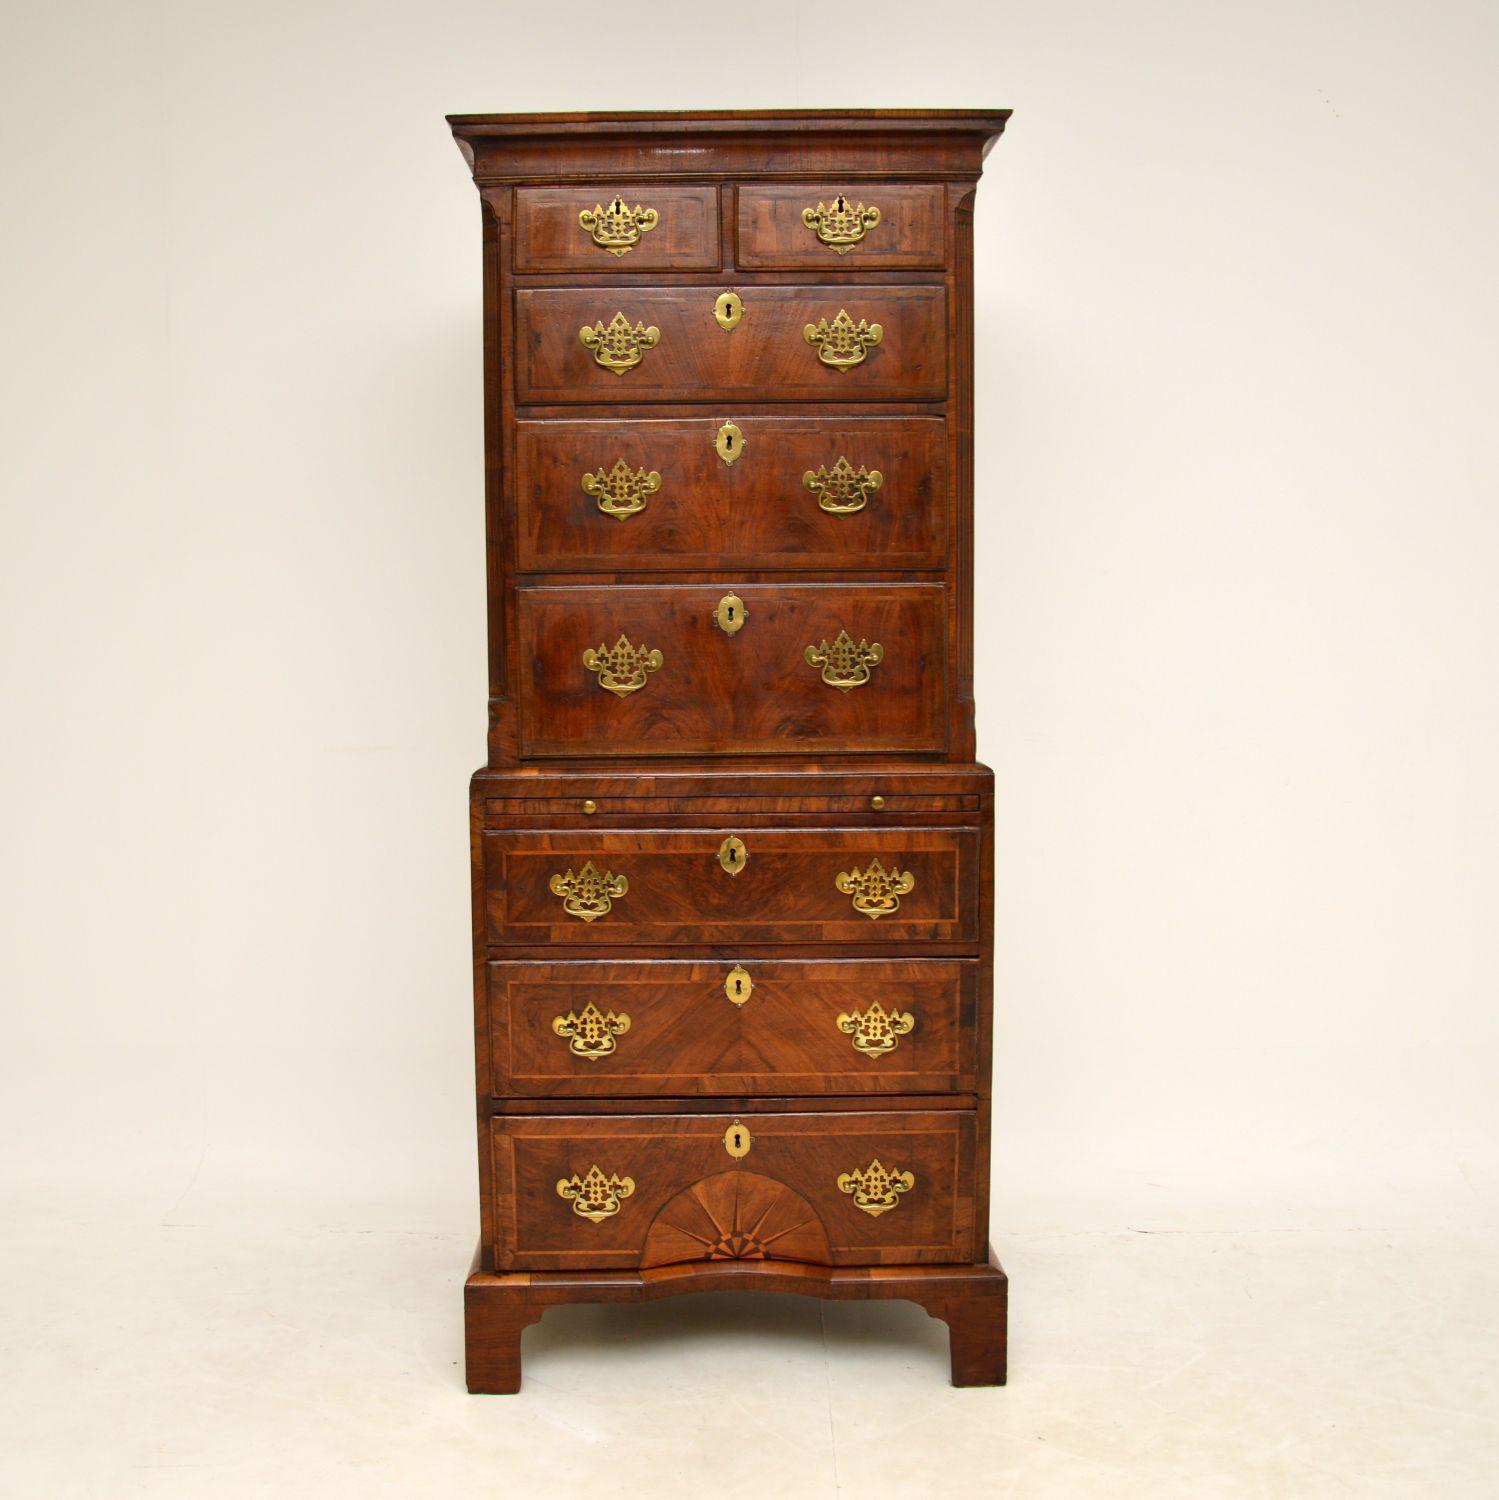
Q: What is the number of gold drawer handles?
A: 14